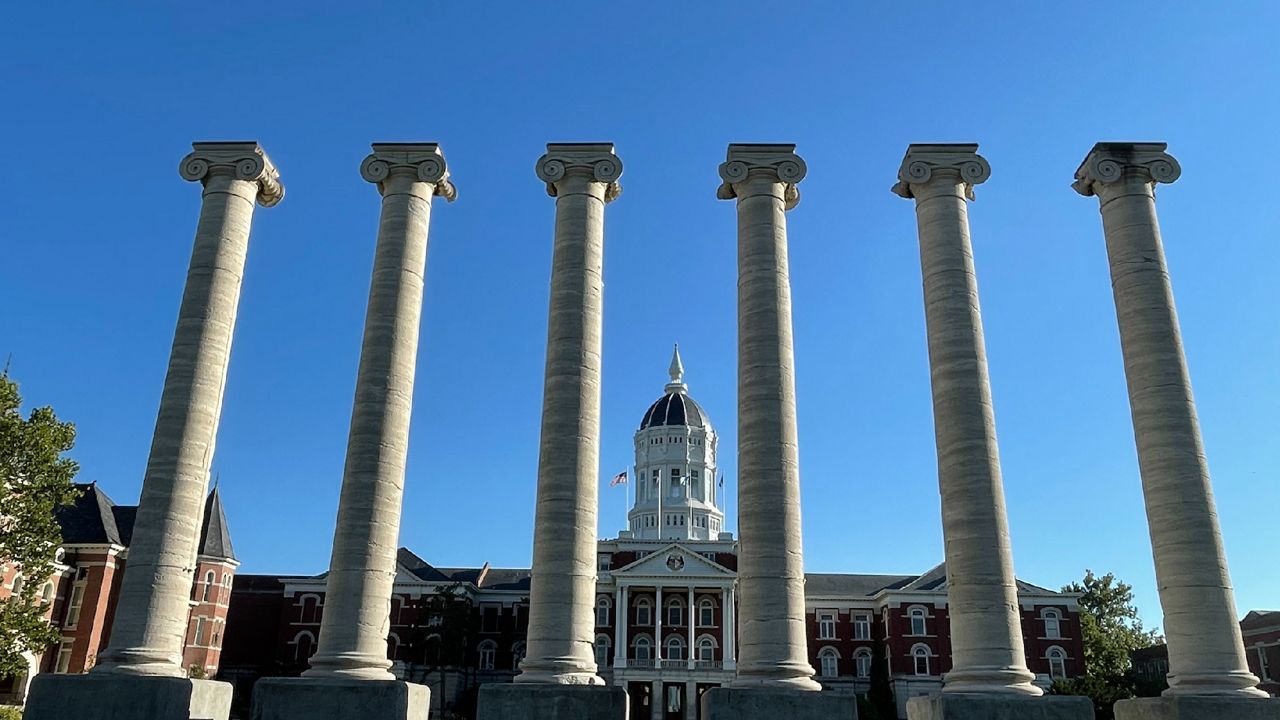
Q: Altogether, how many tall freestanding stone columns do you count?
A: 6